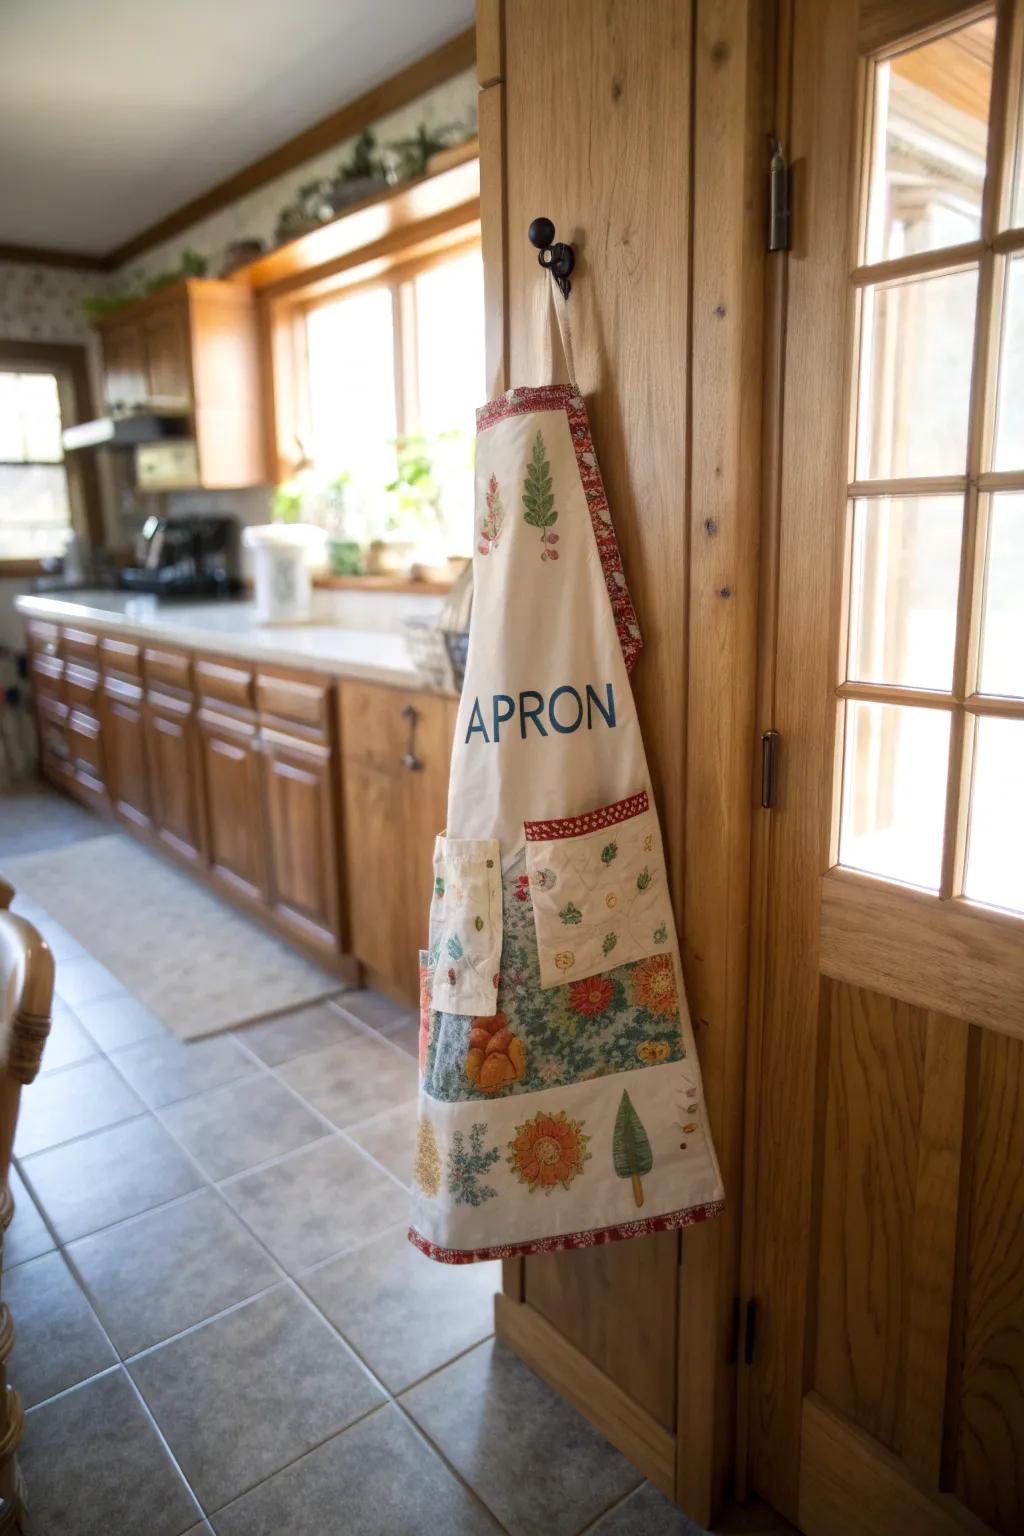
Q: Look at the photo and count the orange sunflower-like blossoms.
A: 2